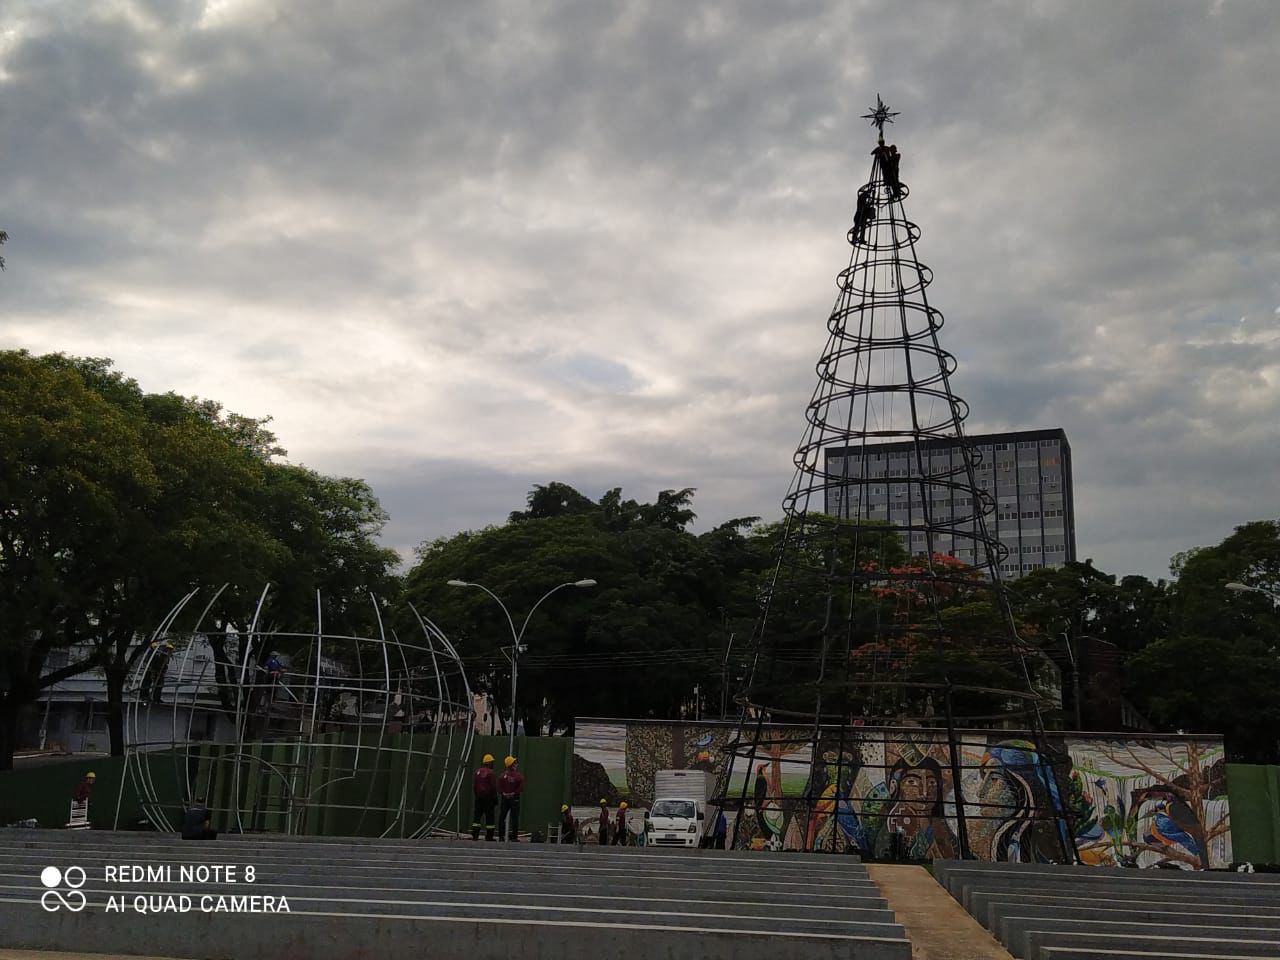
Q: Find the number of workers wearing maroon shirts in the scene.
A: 6